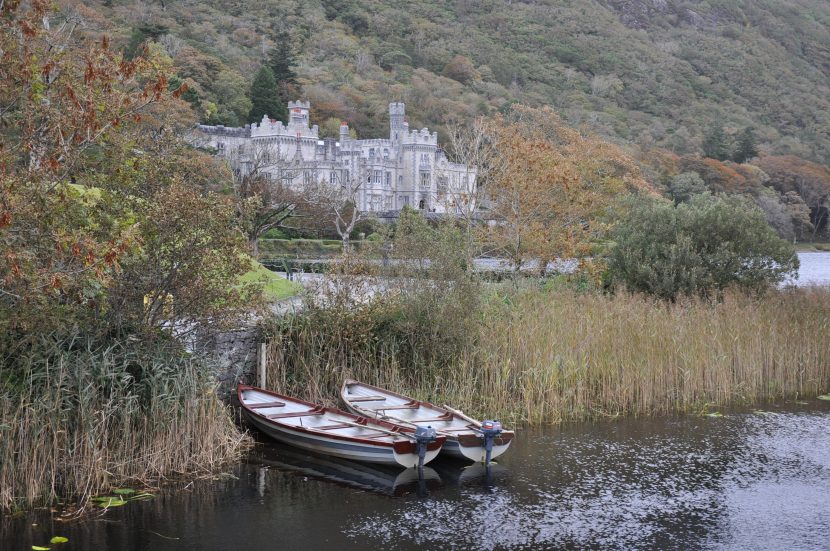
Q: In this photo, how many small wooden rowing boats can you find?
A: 2